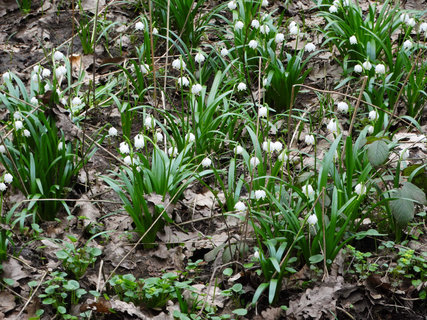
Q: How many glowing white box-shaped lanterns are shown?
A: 0